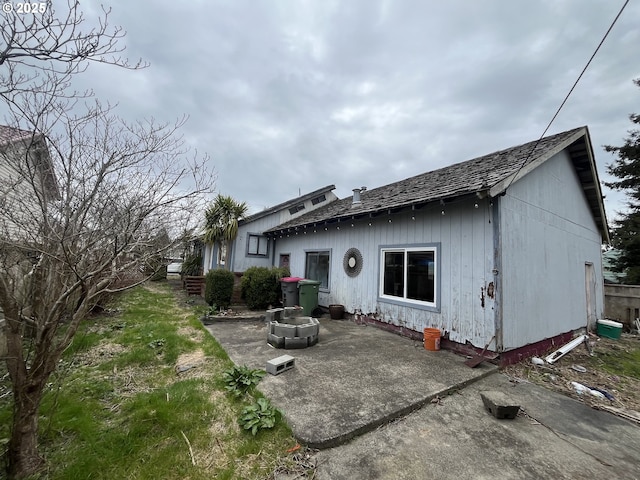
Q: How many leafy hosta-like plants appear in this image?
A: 2